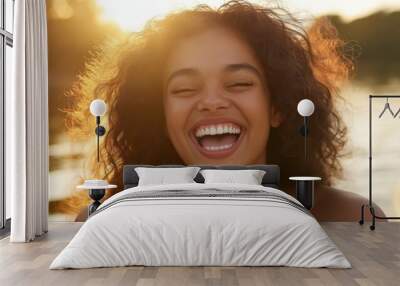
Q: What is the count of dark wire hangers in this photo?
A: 2